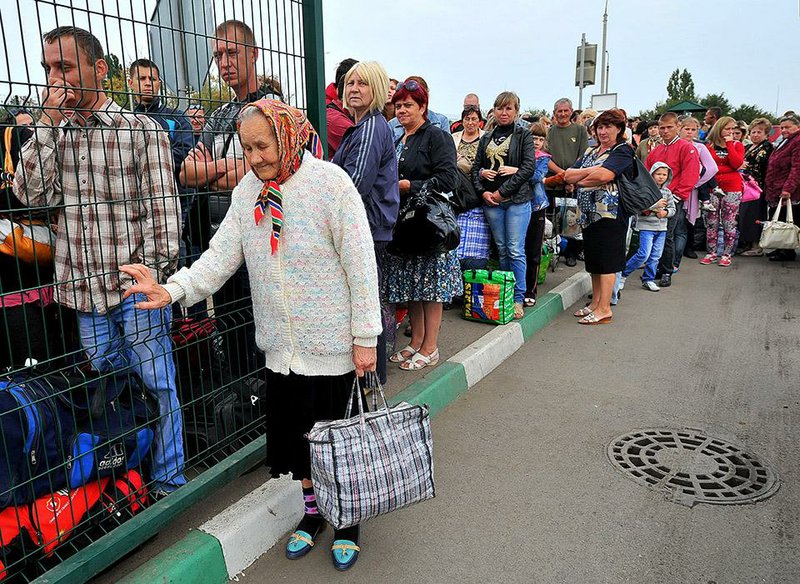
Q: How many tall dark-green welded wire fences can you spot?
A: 1